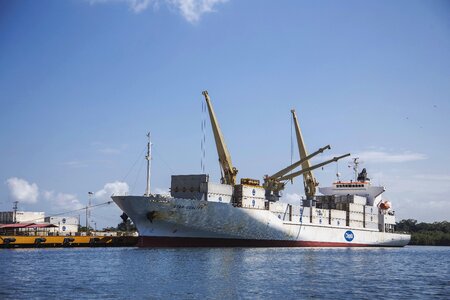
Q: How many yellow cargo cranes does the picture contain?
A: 4